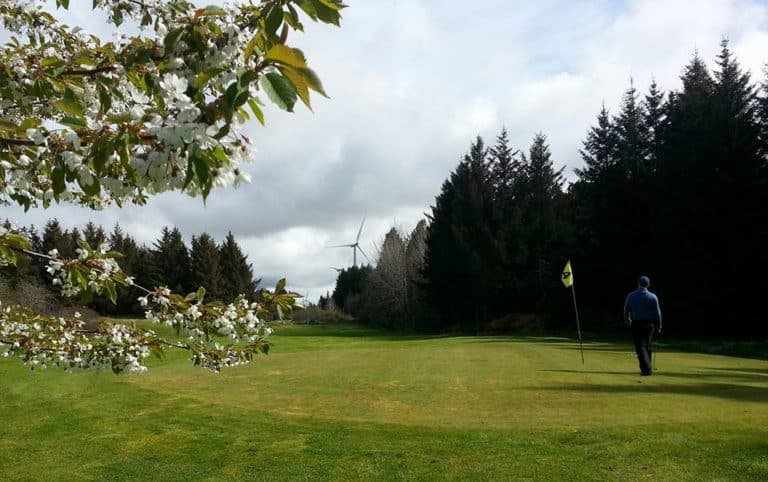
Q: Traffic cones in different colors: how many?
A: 0